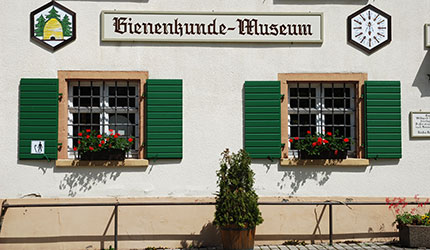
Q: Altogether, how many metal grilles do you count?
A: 2